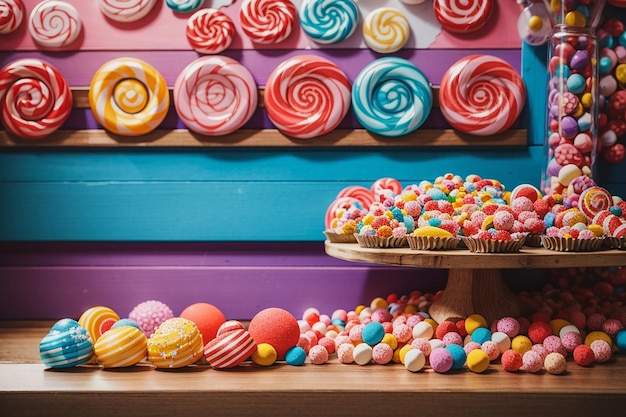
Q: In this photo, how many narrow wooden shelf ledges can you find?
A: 2